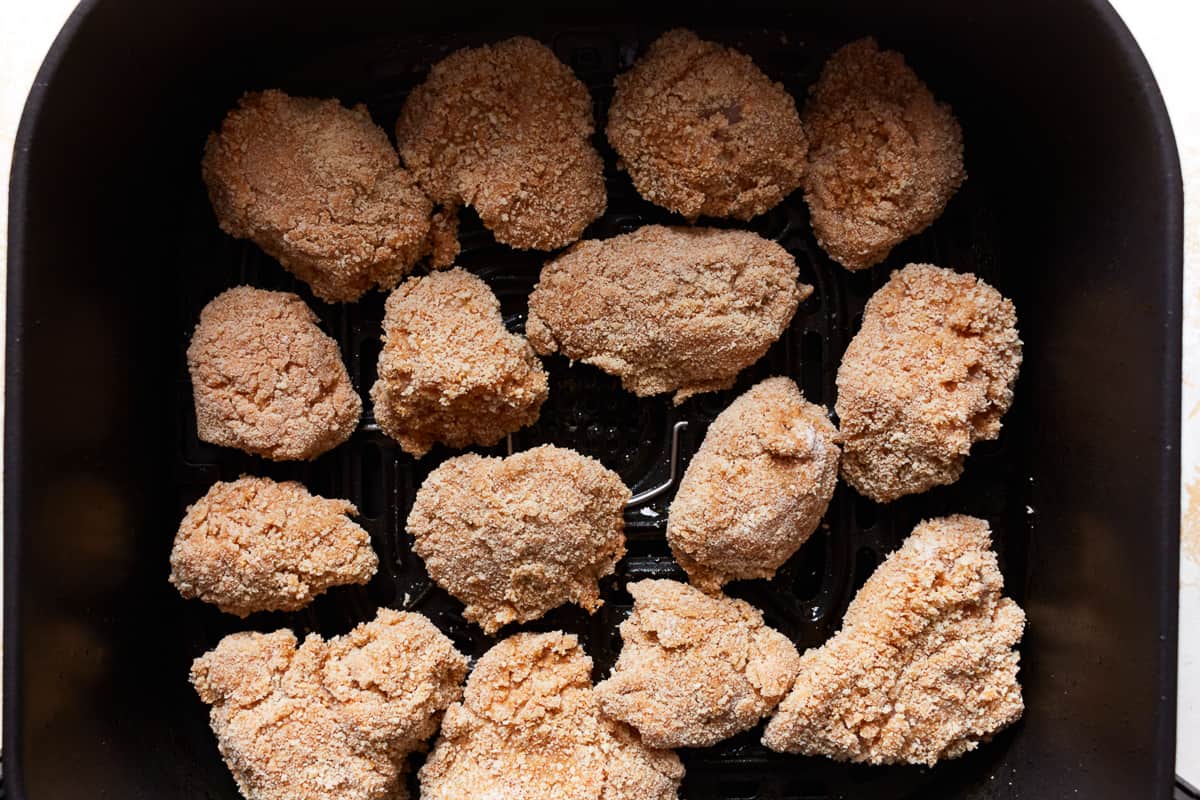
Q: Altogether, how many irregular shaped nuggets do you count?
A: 15